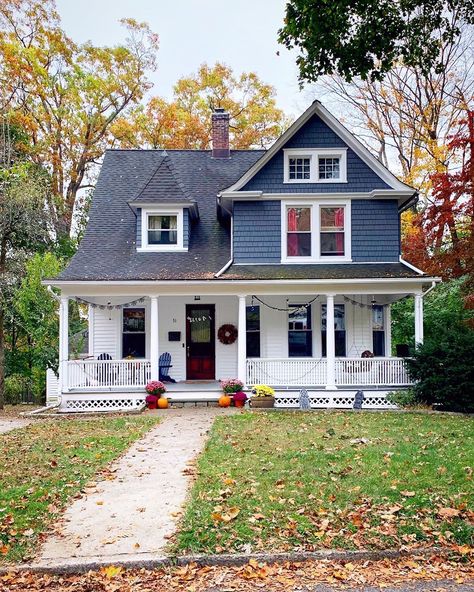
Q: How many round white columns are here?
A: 5